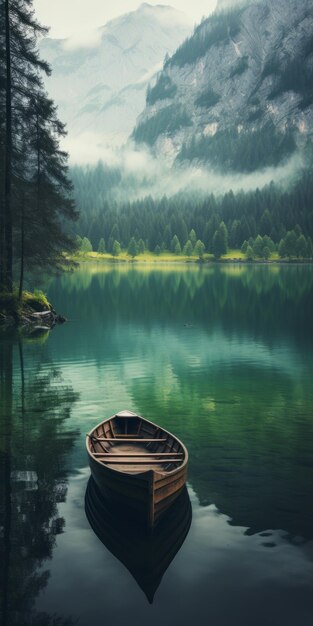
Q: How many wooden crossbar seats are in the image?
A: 3